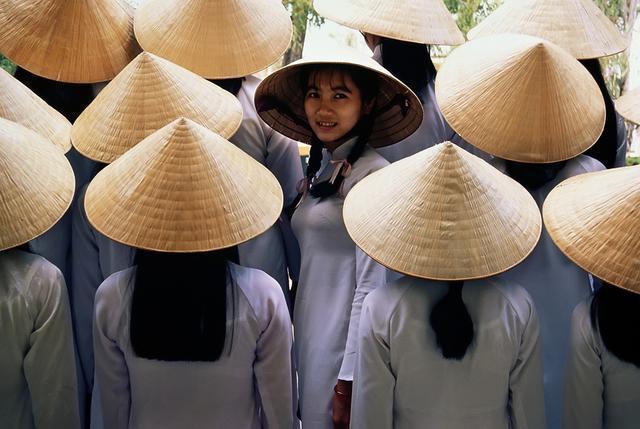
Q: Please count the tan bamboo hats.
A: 13